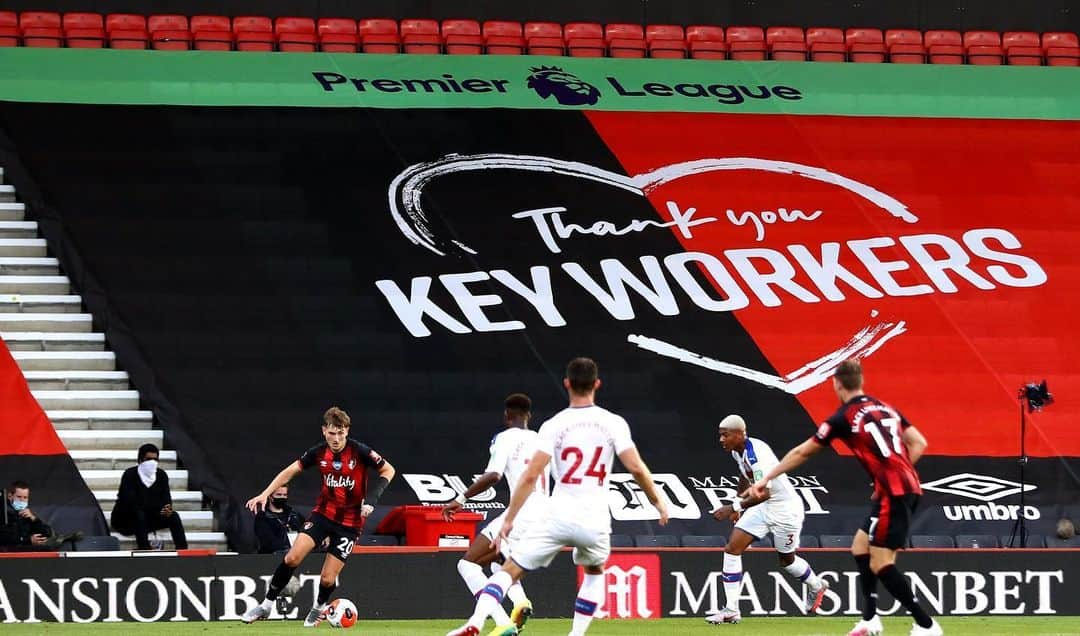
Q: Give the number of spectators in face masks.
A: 3